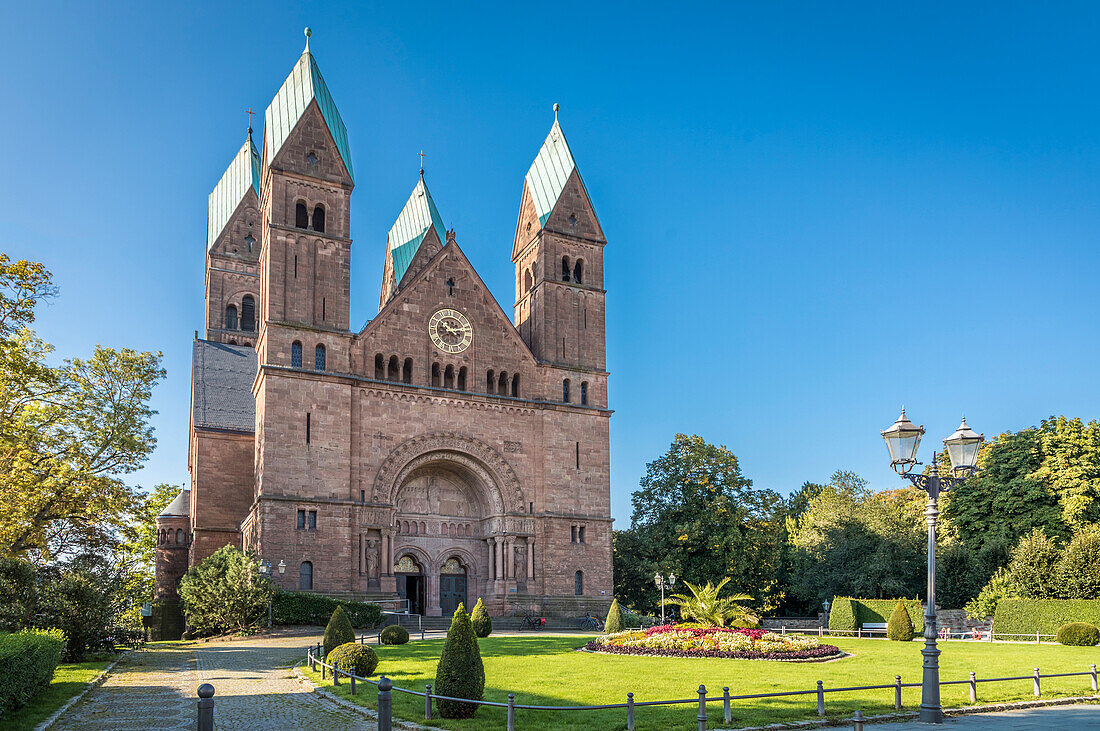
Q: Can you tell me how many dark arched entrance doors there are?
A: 2